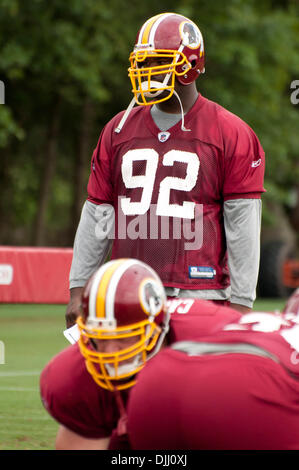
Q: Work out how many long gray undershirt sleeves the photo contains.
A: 2